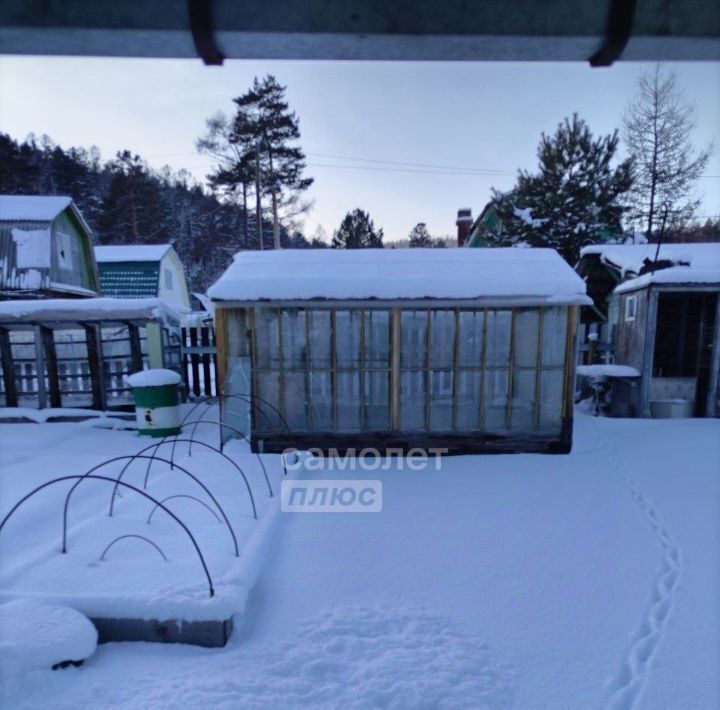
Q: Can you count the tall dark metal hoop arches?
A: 6